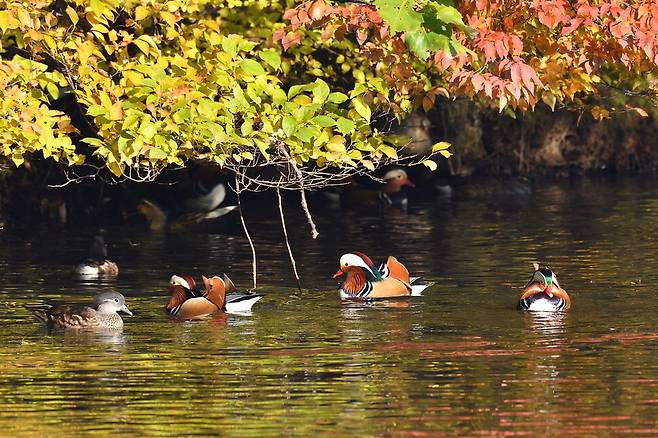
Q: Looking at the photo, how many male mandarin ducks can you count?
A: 4